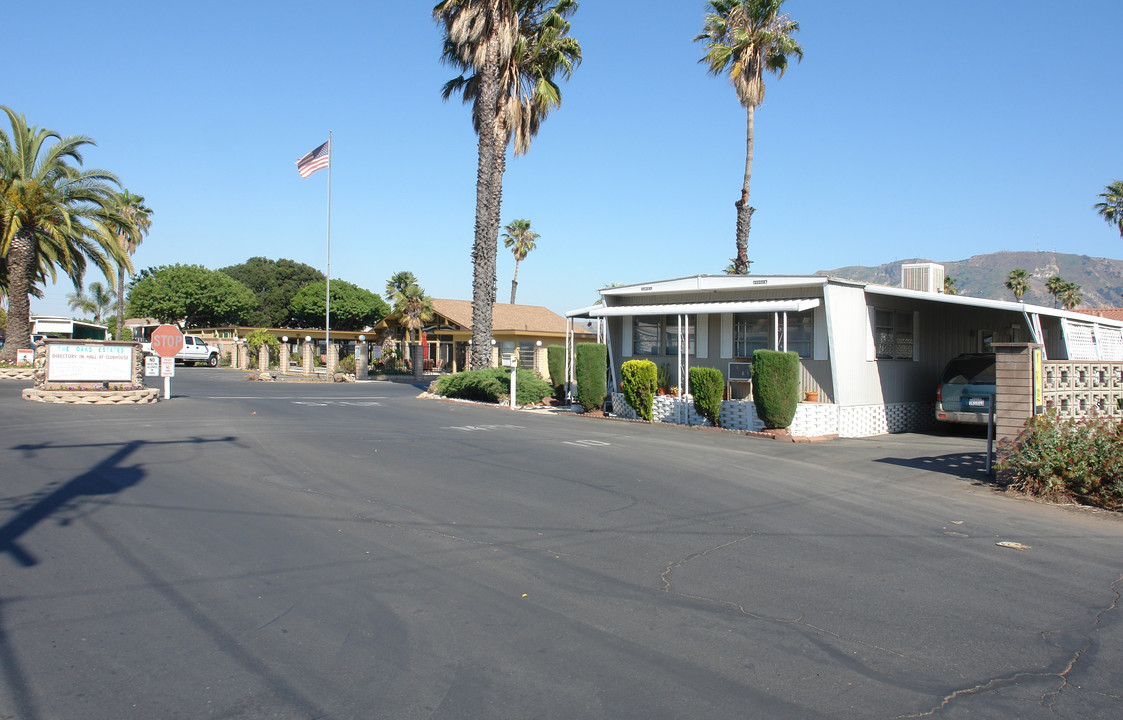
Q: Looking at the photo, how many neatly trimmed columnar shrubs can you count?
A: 5